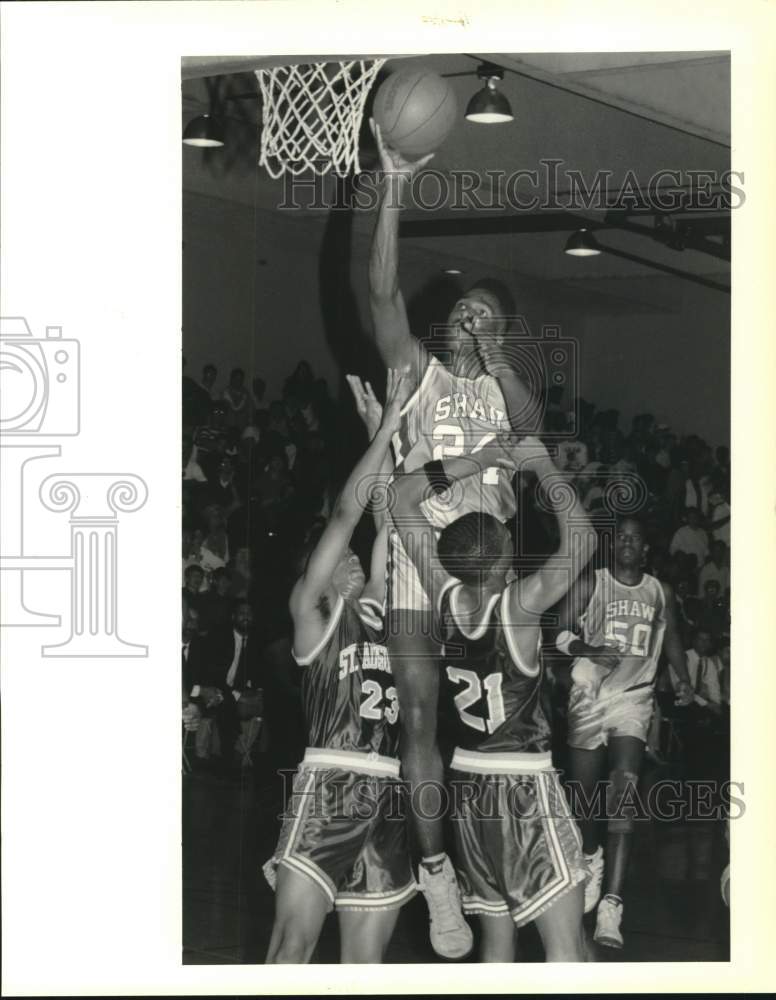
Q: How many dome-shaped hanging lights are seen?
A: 3